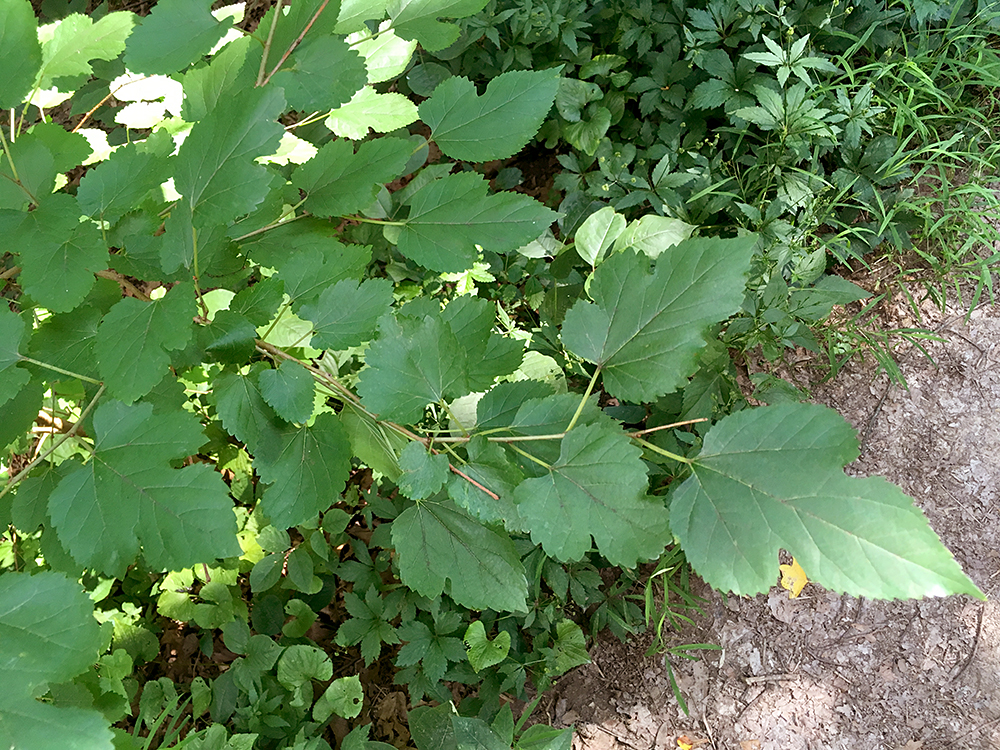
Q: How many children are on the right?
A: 0